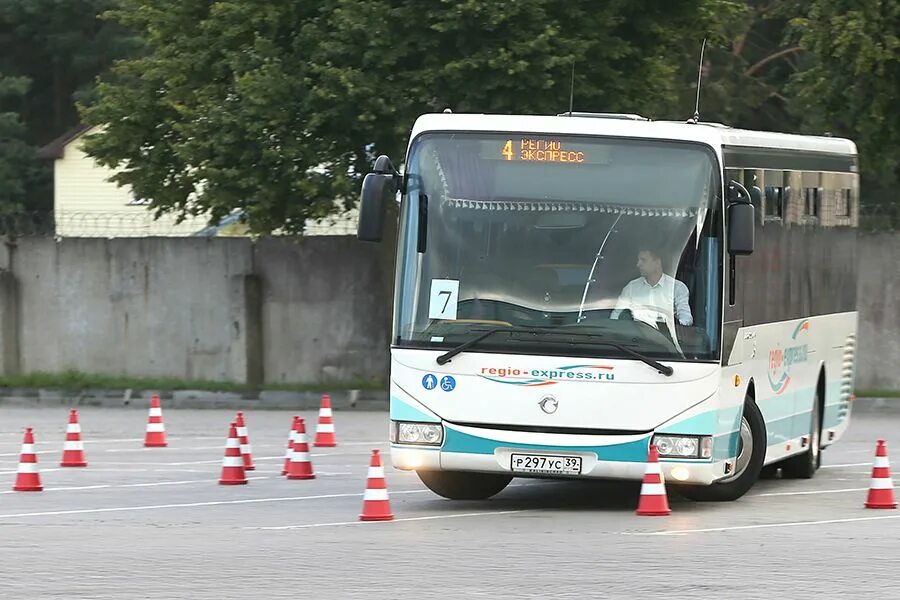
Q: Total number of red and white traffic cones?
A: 11